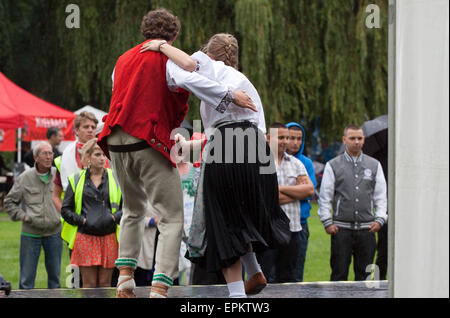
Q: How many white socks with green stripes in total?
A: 2